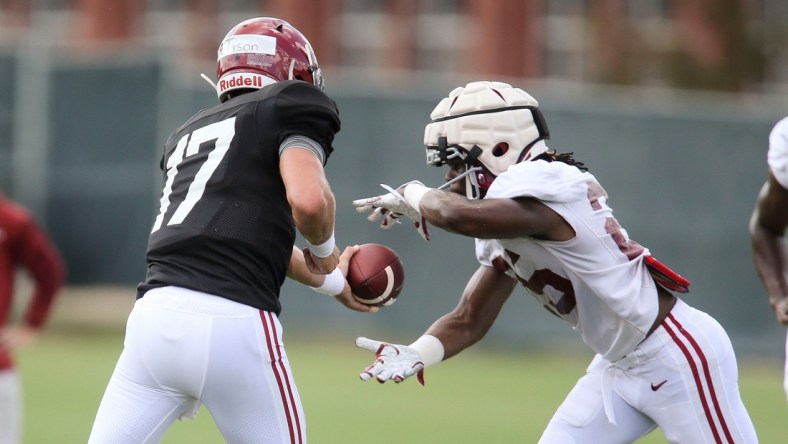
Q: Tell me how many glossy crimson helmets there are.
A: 1